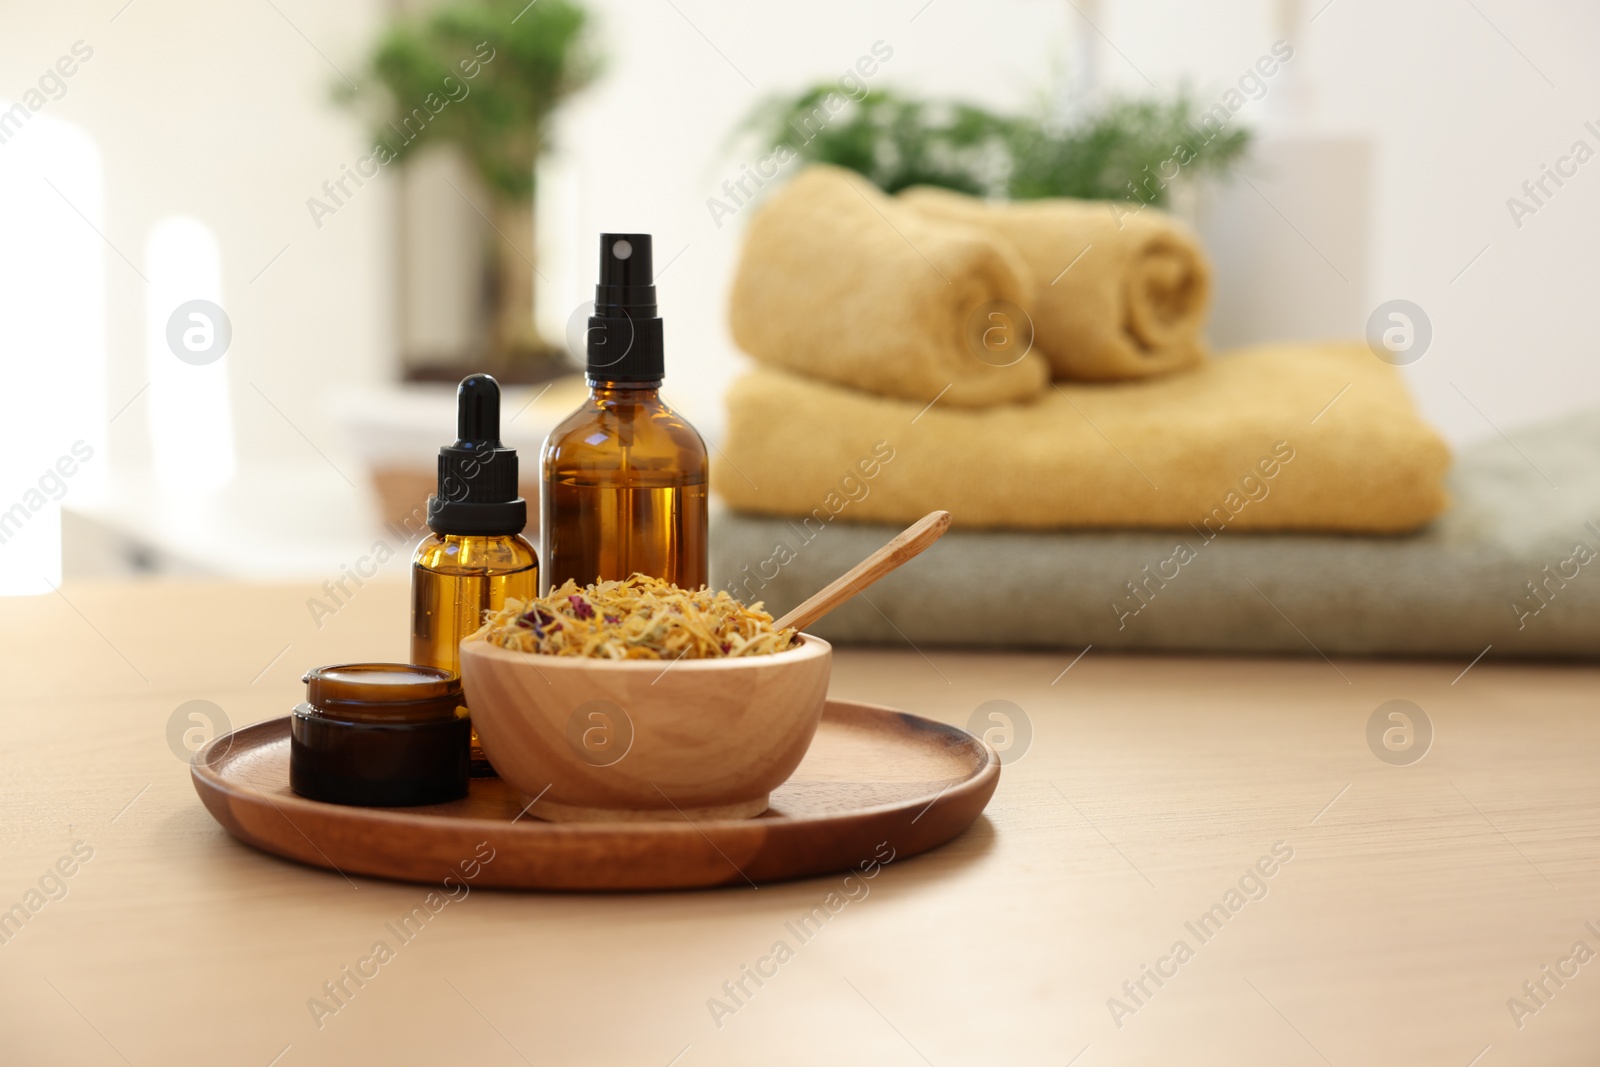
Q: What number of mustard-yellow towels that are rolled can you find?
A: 2